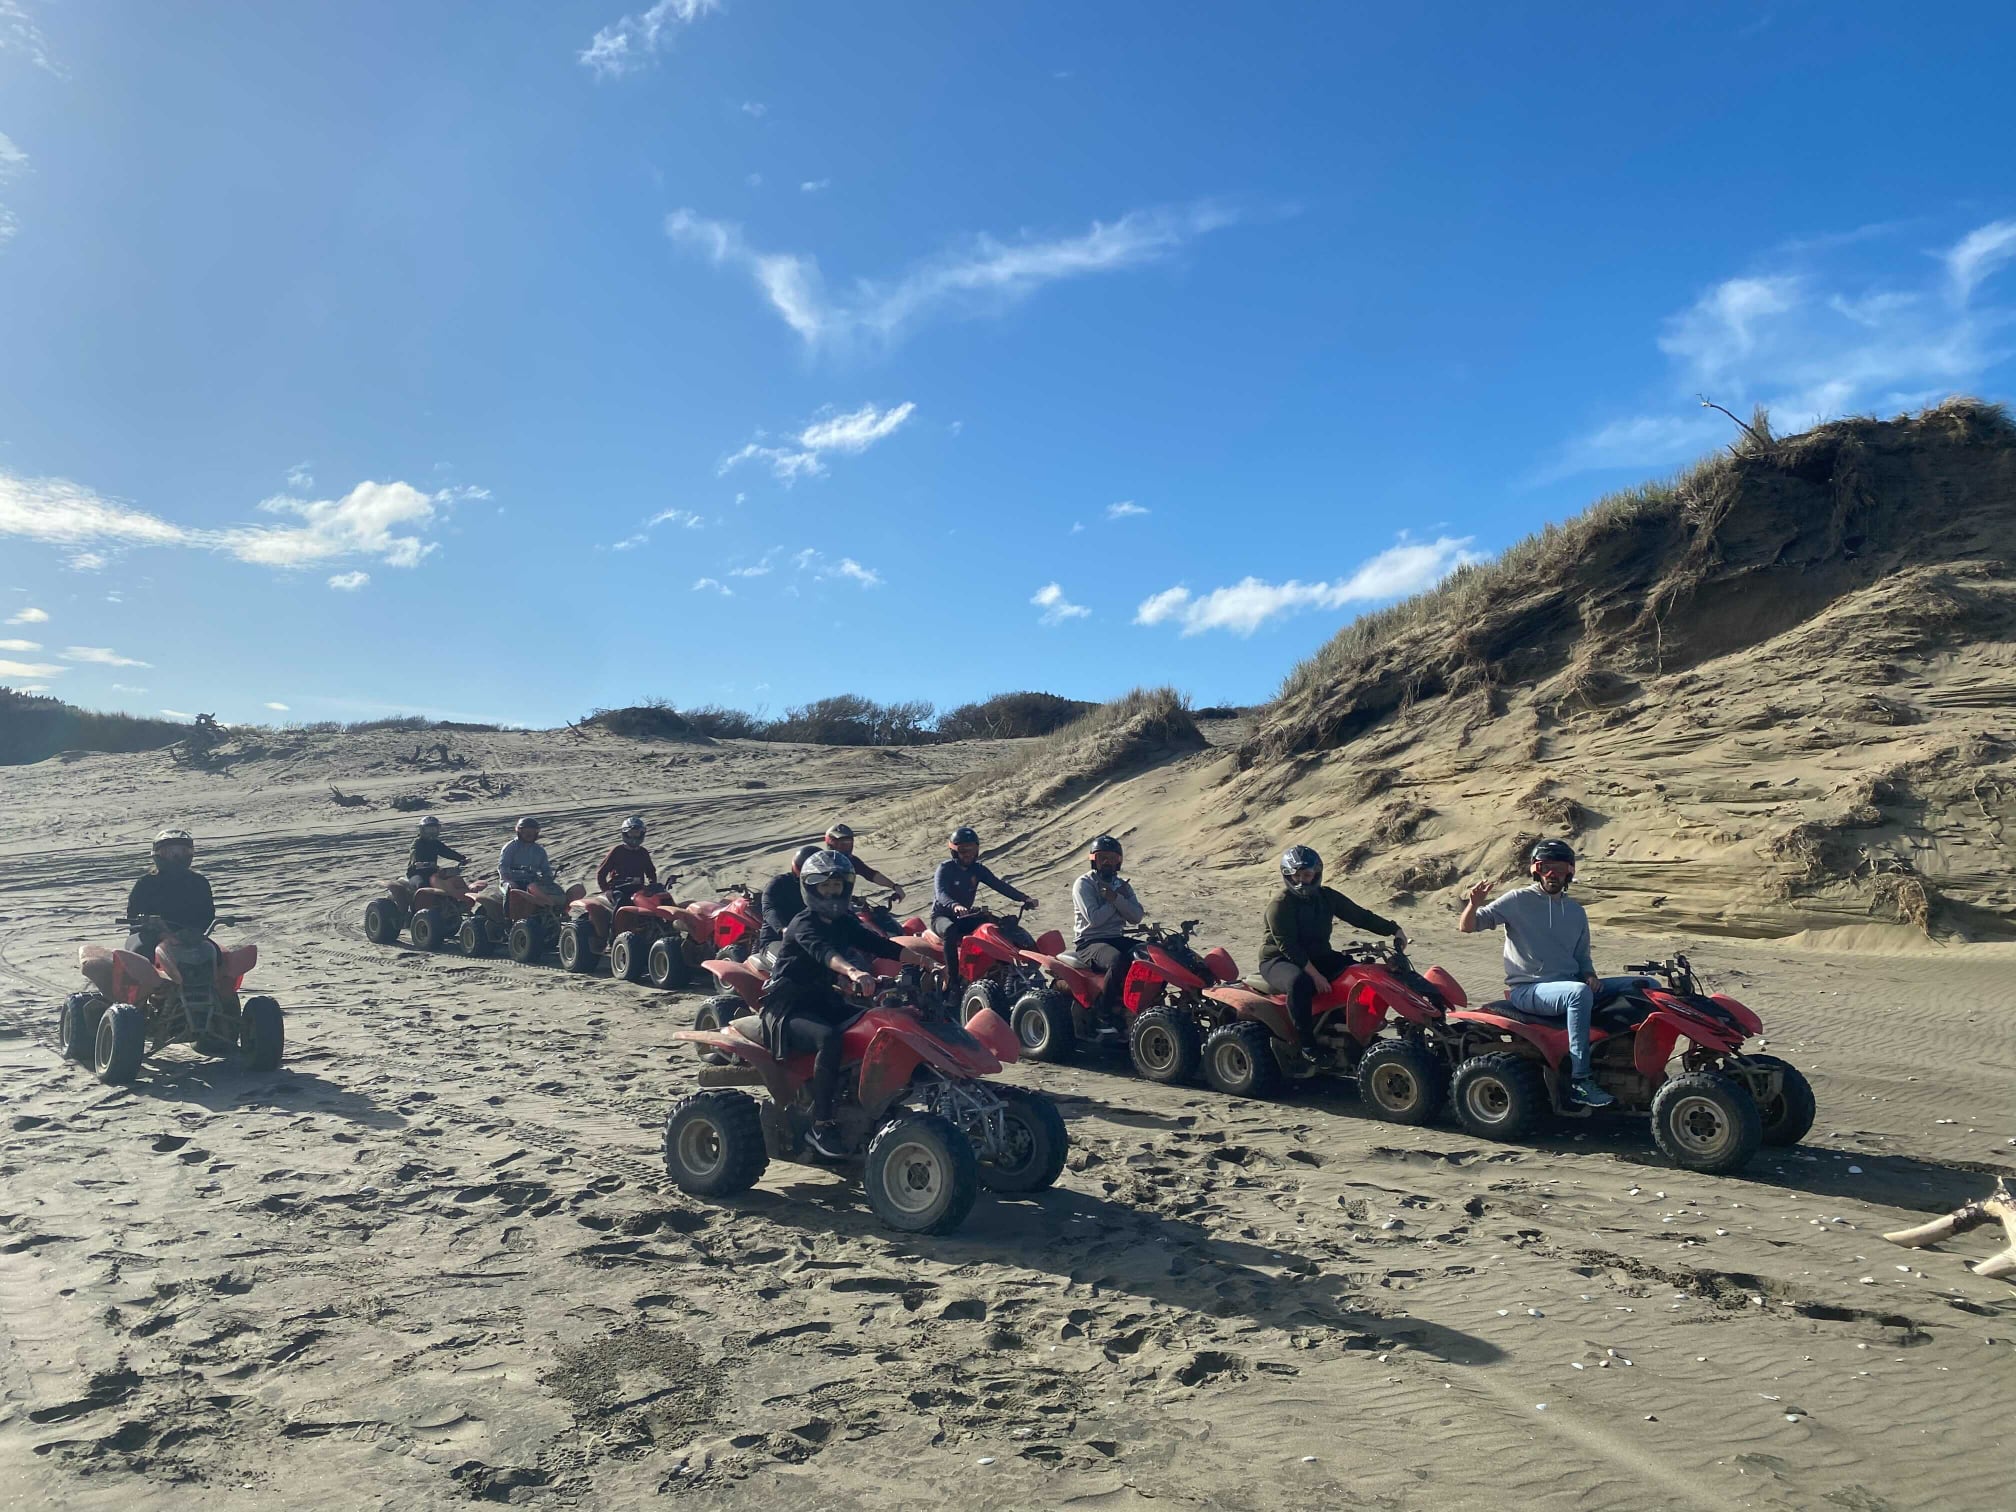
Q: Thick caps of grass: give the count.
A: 2